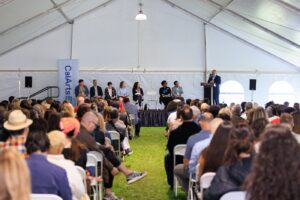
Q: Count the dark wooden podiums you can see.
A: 1